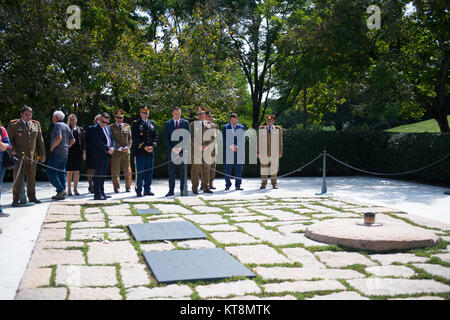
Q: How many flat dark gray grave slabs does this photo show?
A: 3